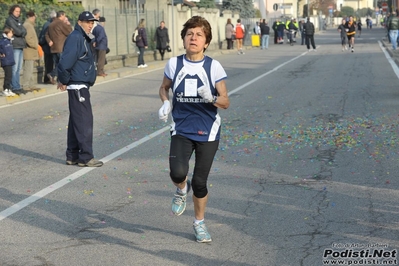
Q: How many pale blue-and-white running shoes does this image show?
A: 2